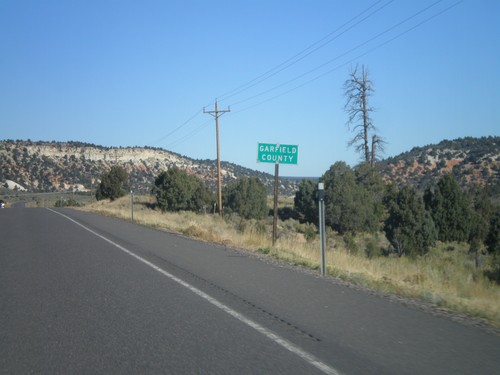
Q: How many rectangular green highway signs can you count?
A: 1